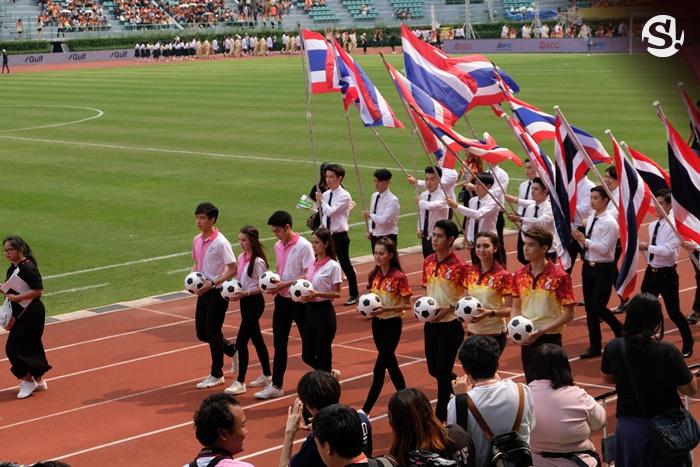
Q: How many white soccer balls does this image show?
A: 8